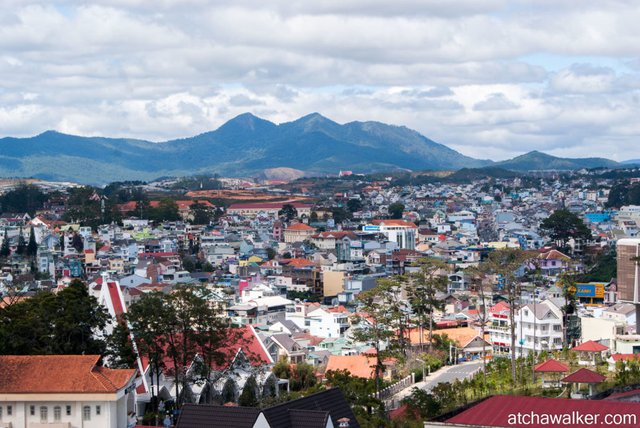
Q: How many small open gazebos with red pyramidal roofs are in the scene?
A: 3